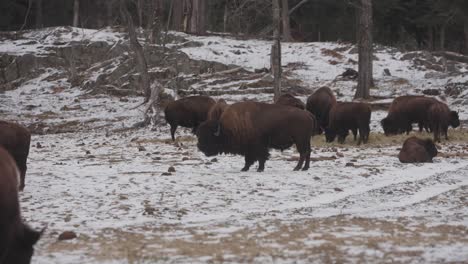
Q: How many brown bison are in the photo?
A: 11